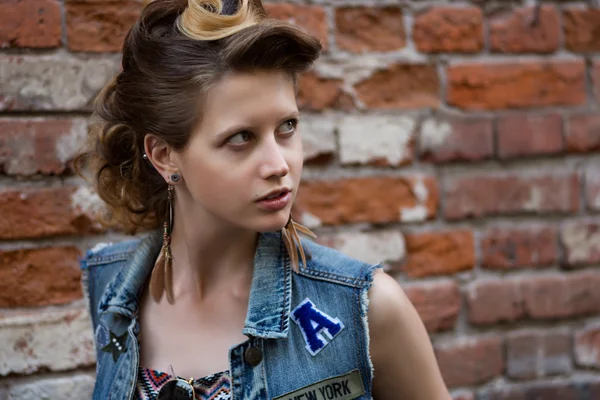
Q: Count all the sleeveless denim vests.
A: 1